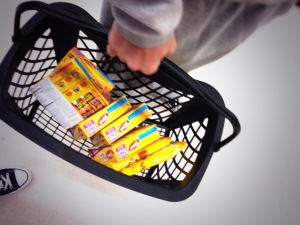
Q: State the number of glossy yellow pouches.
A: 2